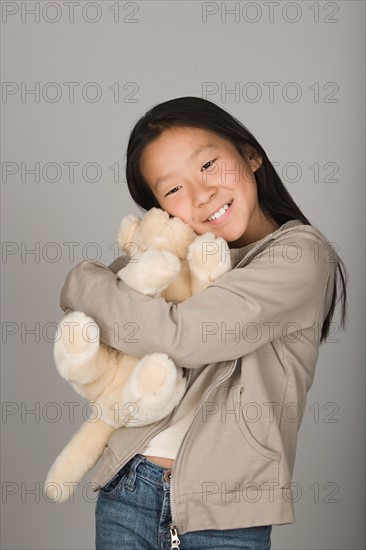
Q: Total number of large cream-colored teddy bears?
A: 1